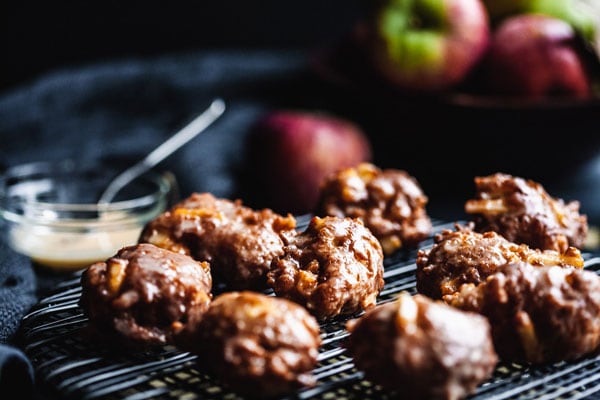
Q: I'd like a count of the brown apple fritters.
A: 9